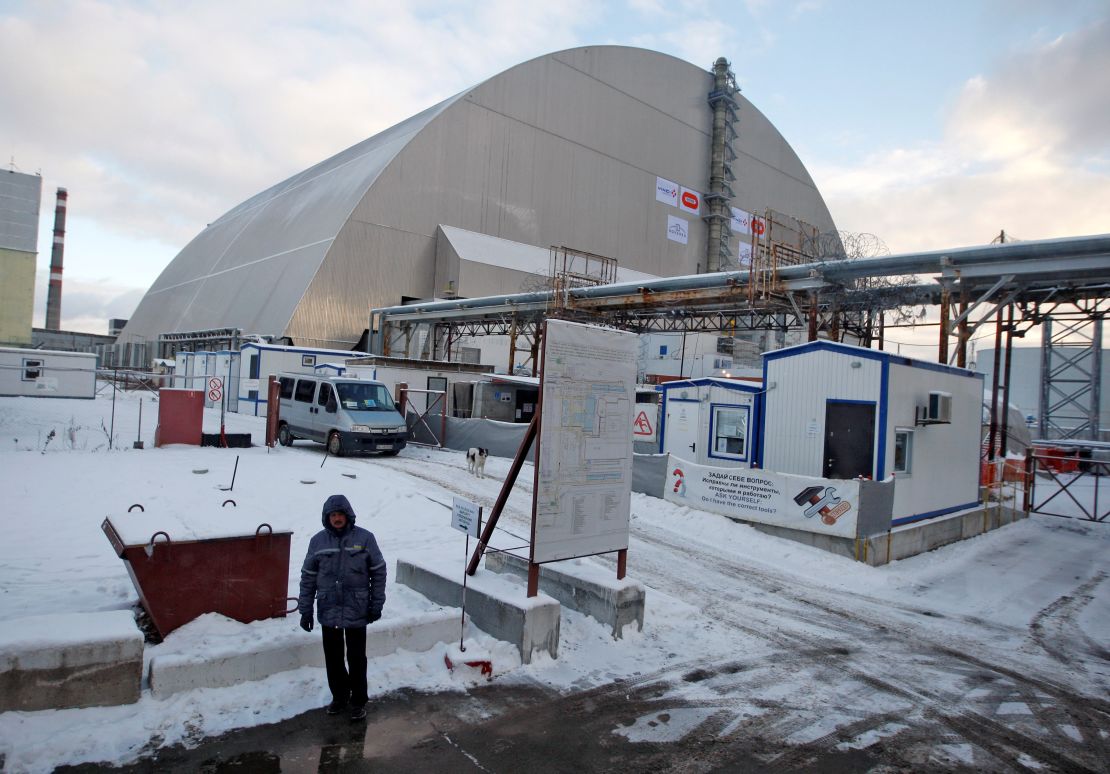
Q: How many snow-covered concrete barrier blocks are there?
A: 4